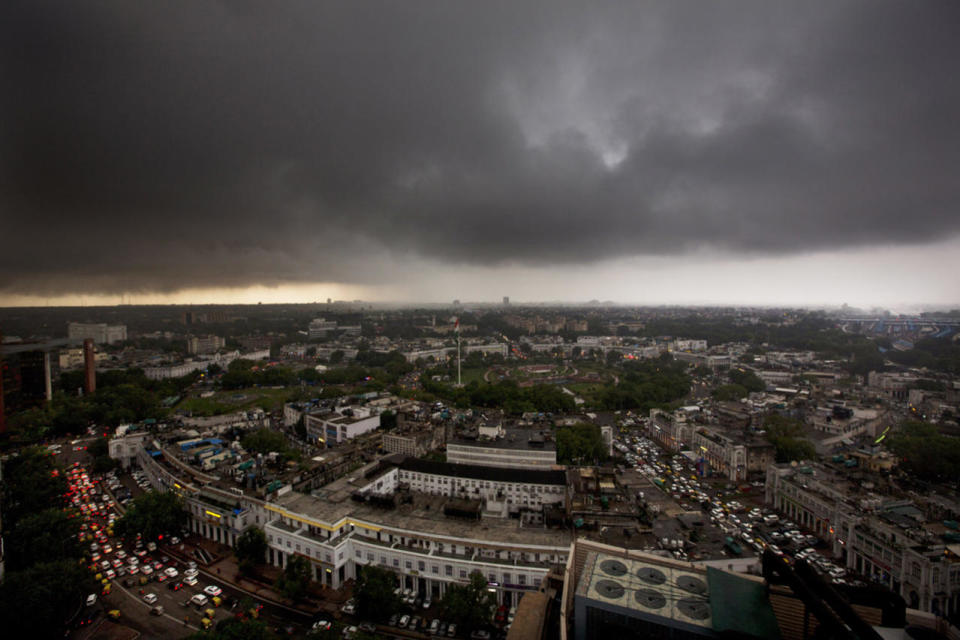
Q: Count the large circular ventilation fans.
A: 6